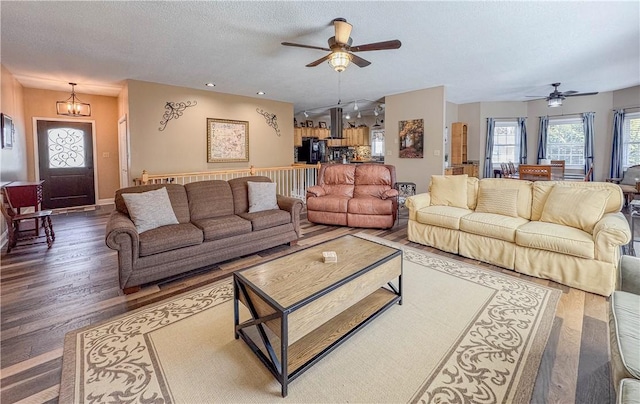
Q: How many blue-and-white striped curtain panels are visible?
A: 5